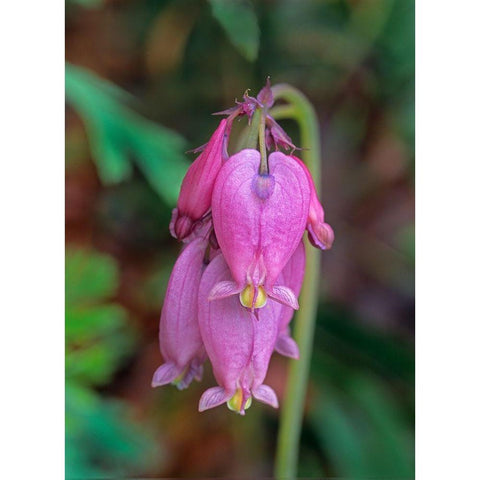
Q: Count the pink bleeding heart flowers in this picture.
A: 6